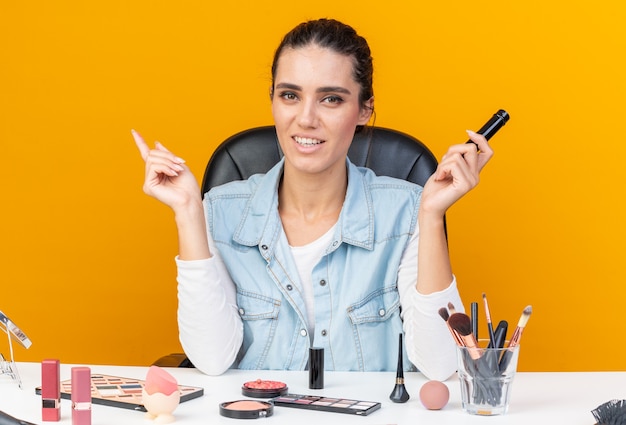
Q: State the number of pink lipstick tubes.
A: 2